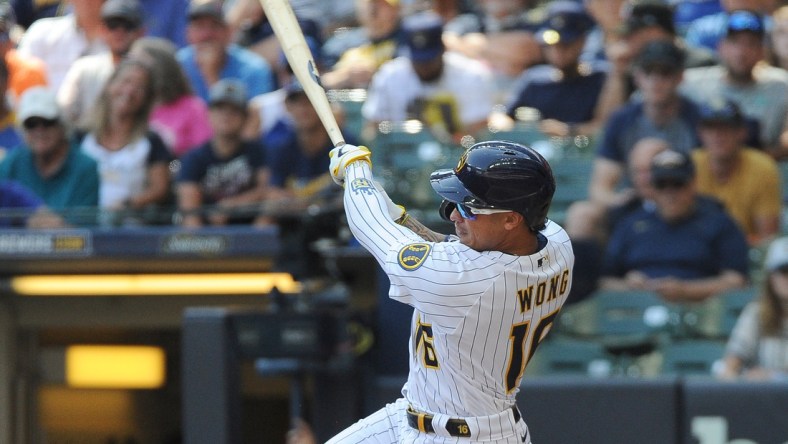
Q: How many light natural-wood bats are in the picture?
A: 1